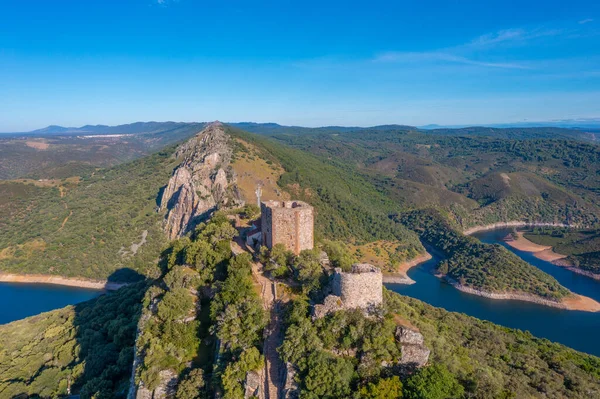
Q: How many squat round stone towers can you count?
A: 1